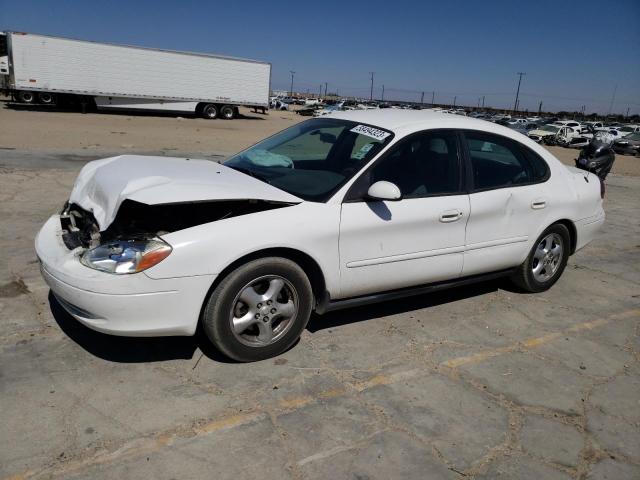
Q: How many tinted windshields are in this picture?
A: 1